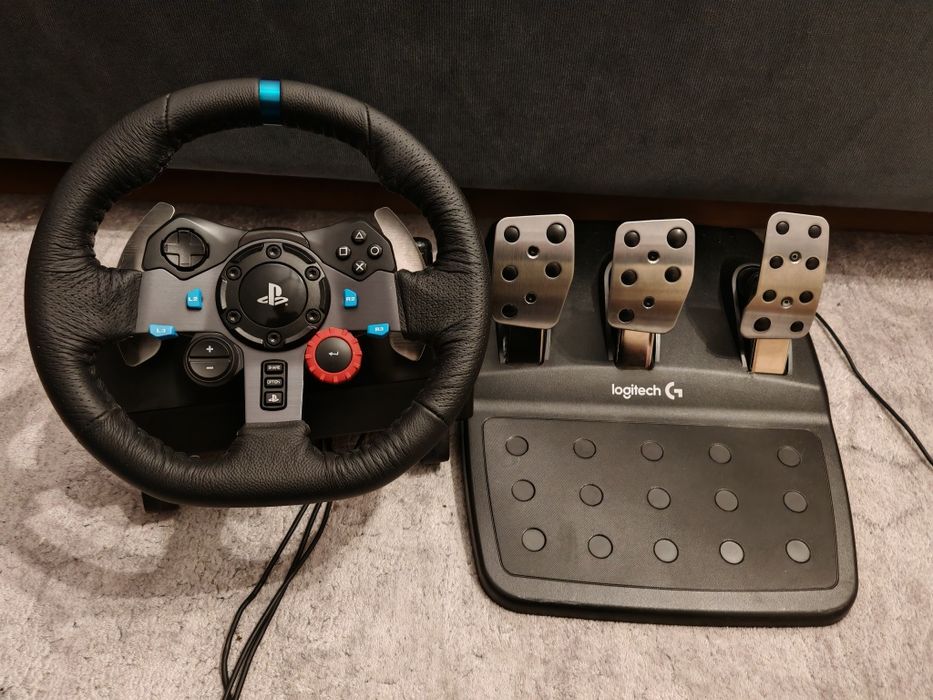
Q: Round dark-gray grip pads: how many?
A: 15